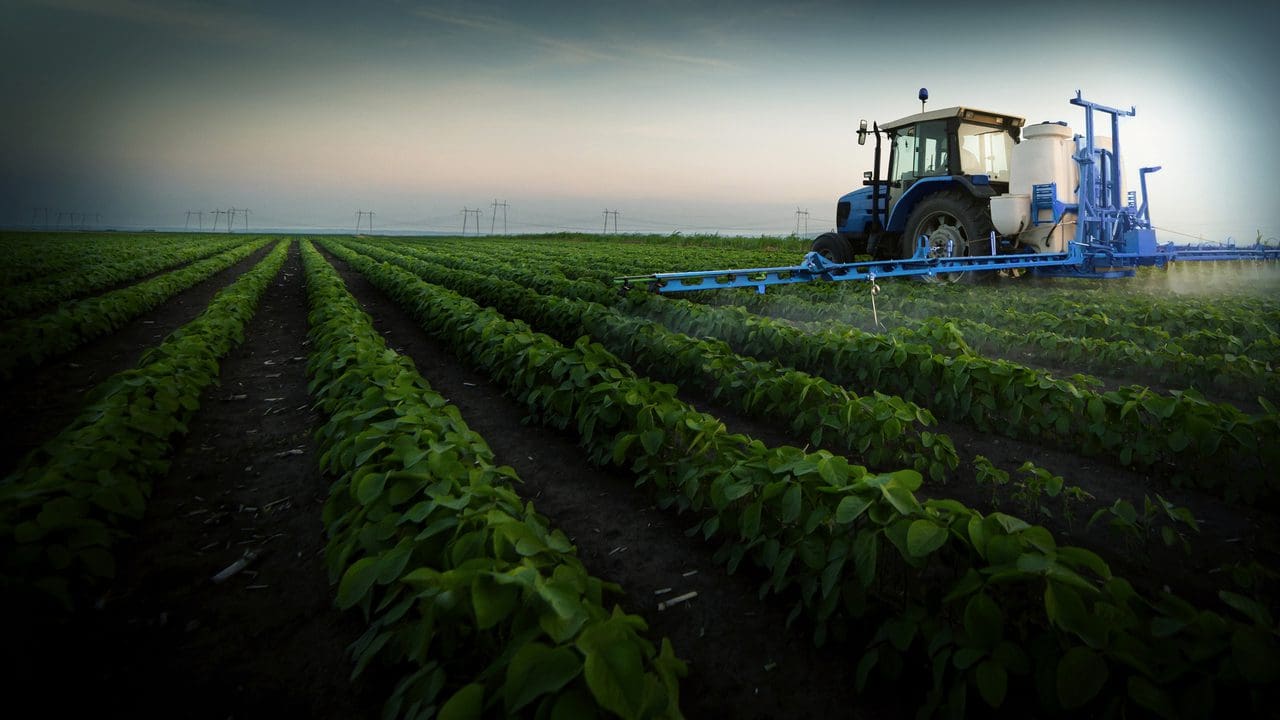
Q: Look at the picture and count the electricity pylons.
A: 11